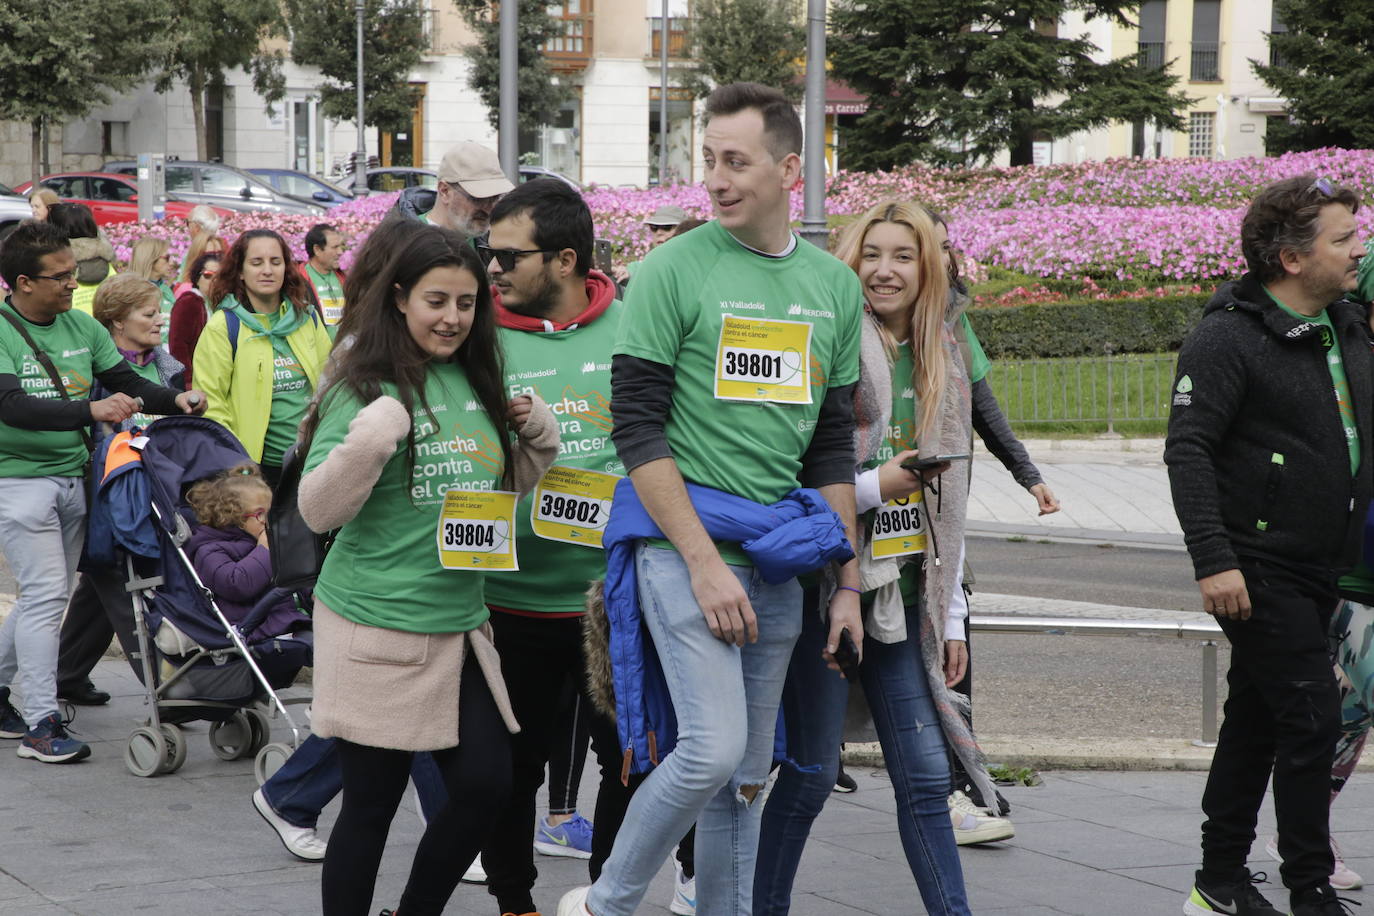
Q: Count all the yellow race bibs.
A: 5